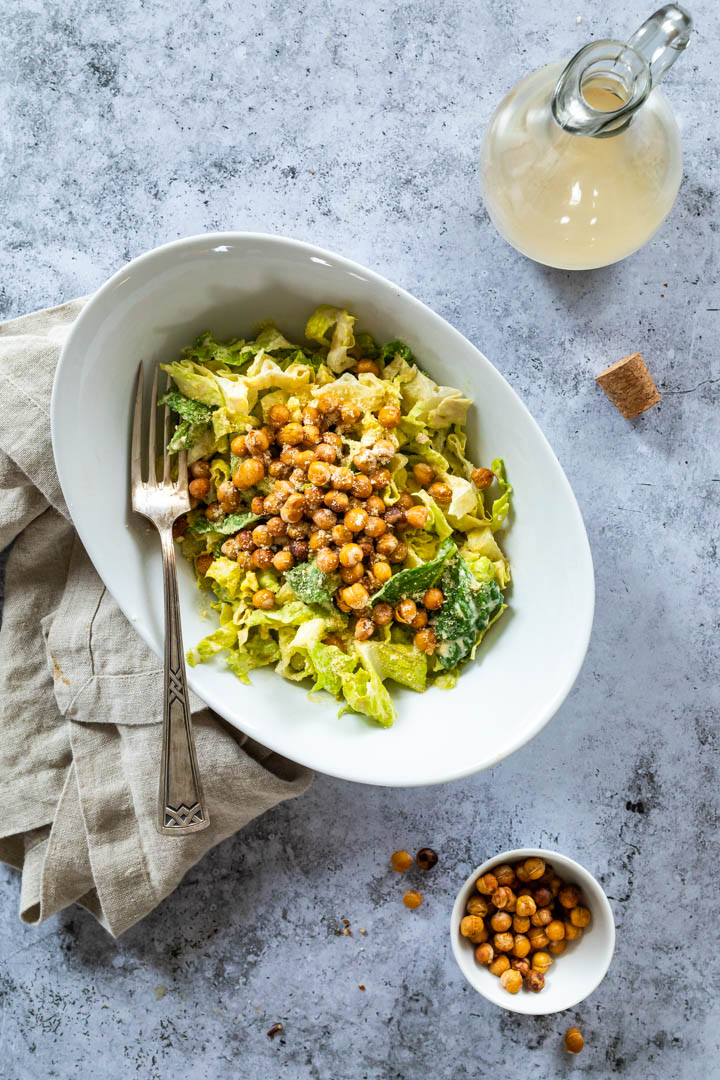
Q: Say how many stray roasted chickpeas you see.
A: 4